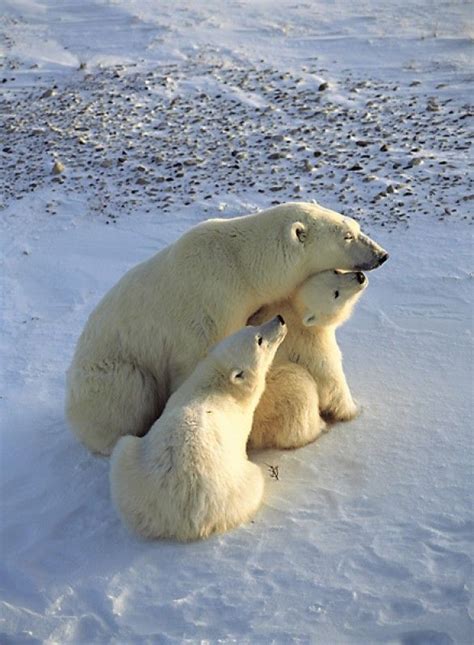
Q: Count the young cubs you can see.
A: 2